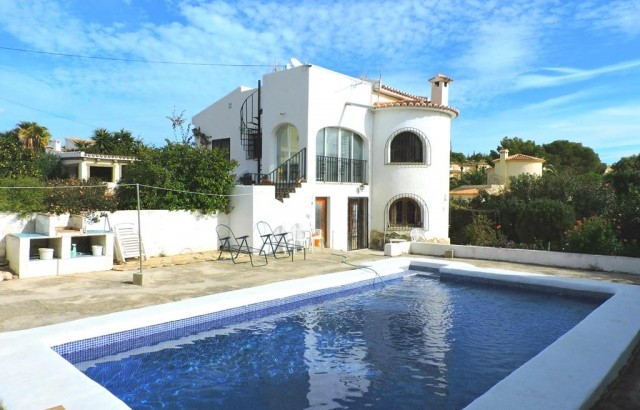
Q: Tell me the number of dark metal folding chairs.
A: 2